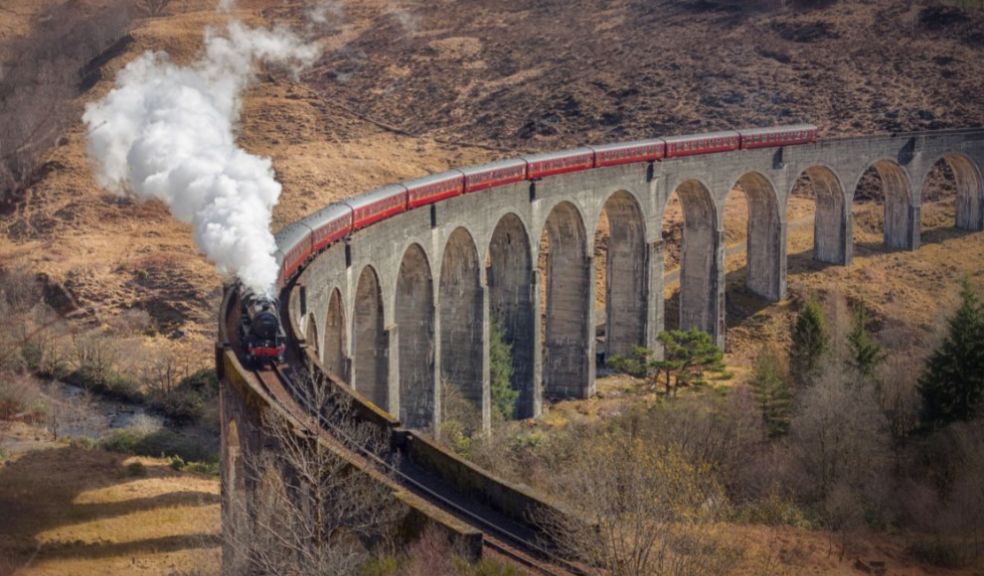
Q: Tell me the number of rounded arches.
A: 13